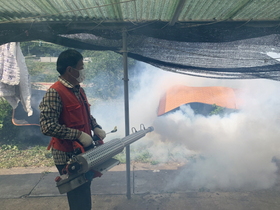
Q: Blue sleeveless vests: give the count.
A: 0